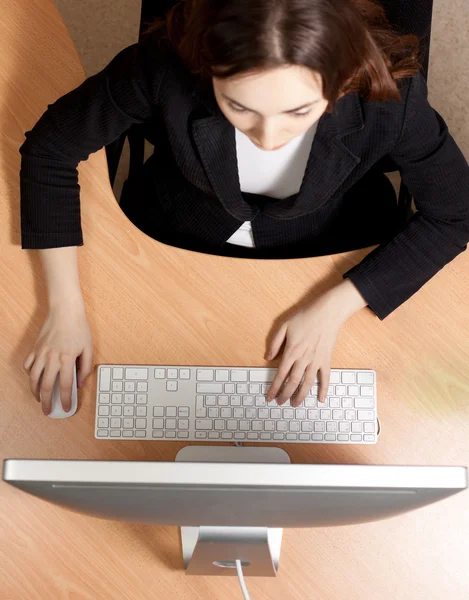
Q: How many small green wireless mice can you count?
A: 0